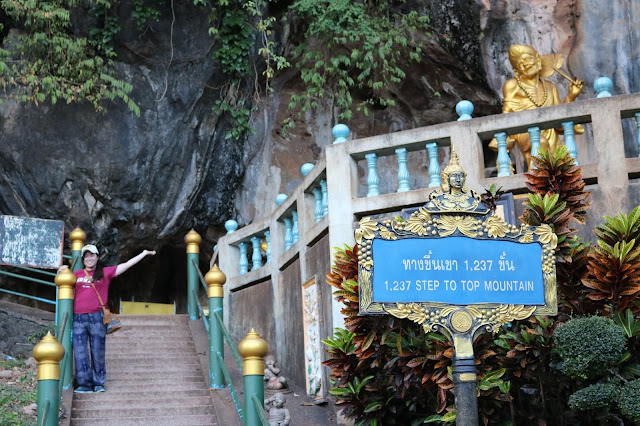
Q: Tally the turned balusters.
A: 14